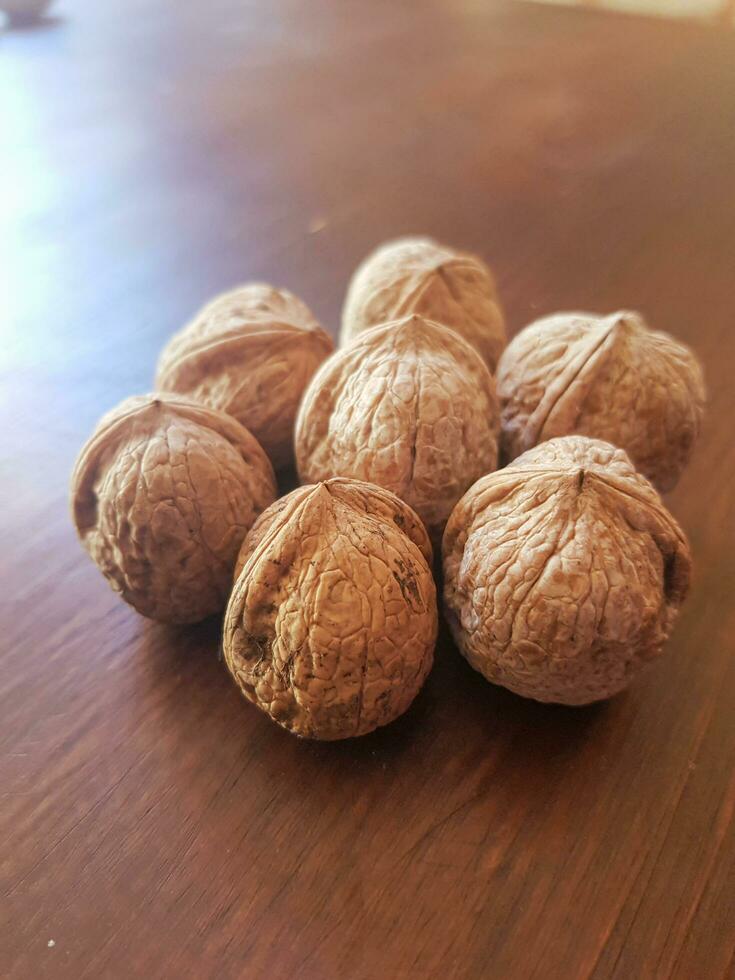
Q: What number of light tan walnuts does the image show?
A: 7